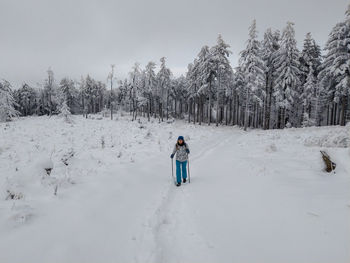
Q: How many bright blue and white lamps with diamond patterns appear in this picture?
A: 0